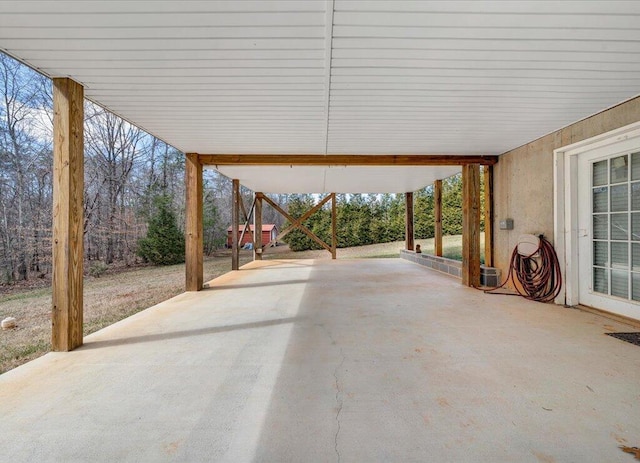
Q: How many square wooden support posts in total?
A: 9